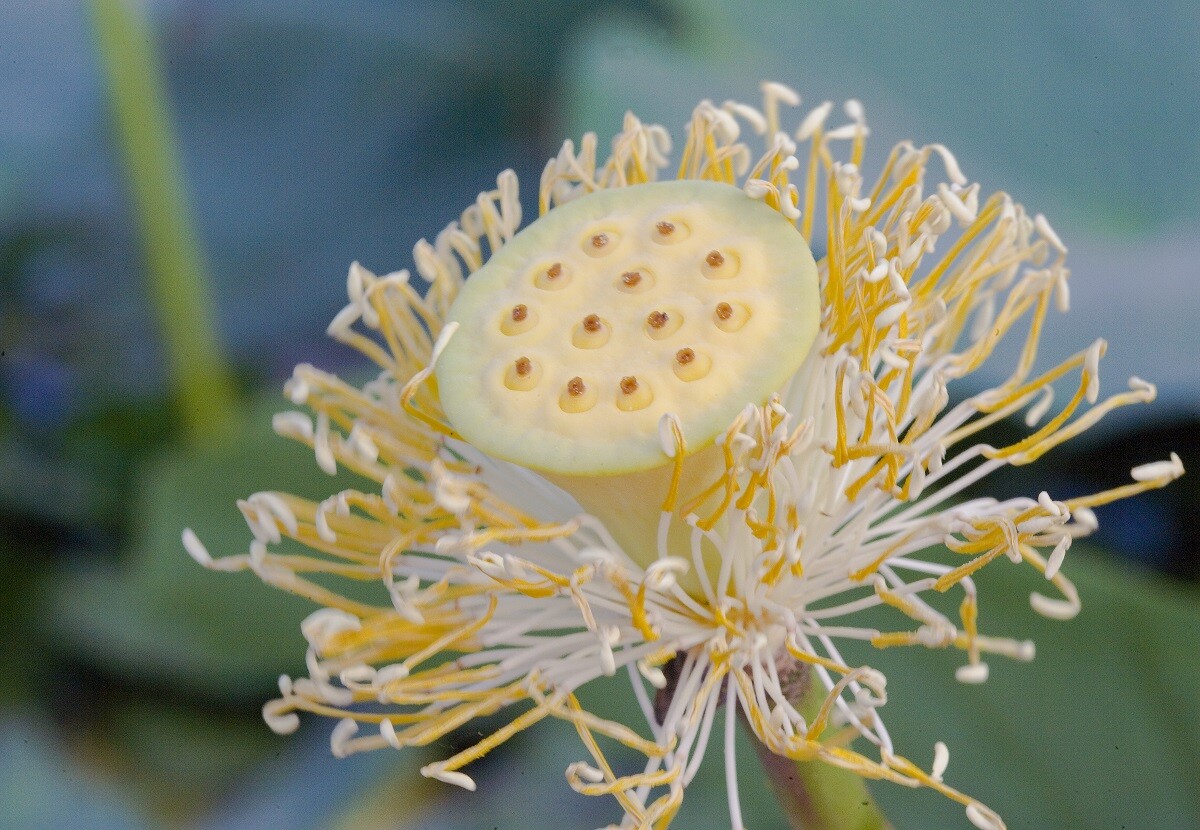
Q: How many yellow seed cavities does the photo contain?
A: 13